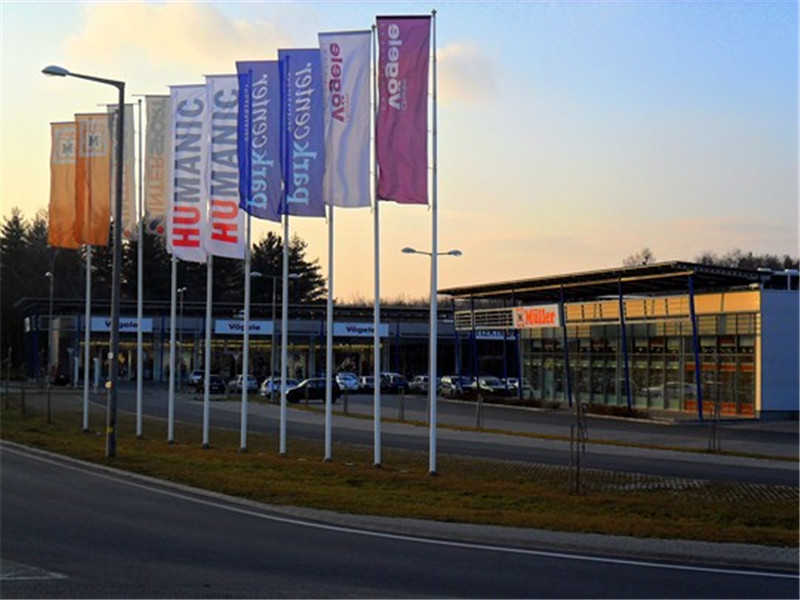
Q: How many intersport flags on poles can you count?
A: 2